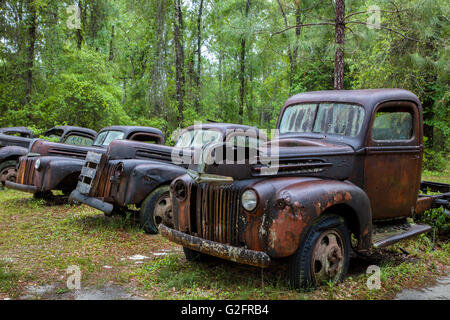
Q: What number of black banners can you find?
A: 1